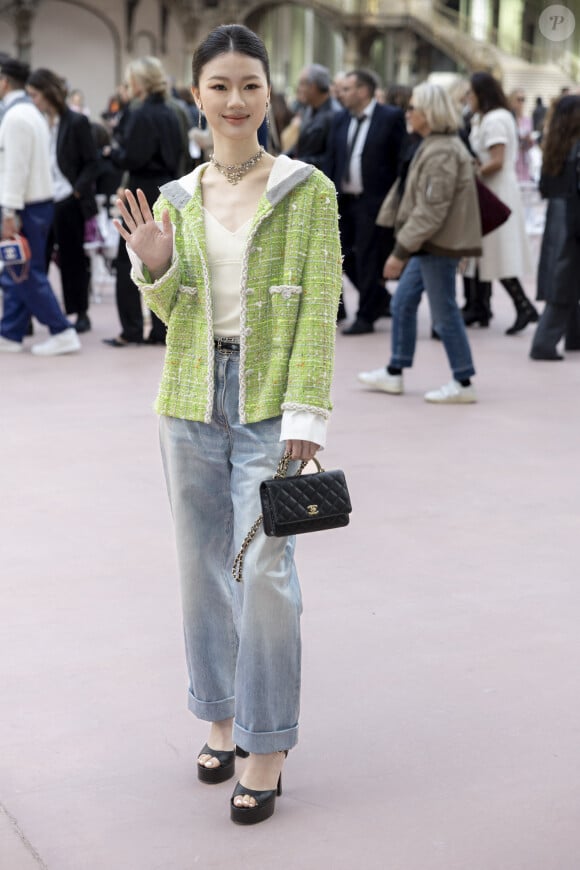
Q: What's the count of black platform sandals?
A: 2